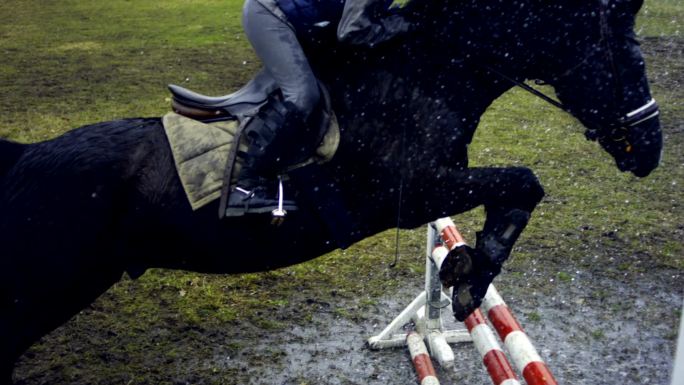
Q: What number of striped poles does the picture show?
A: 3